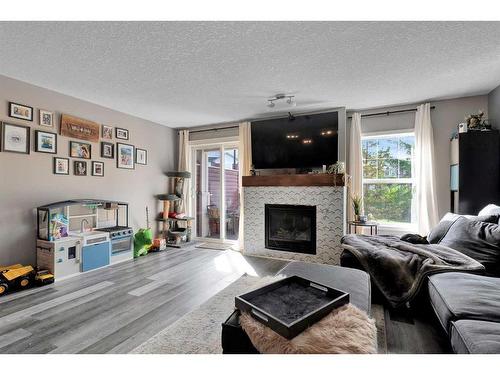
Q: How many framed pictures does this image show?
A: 13